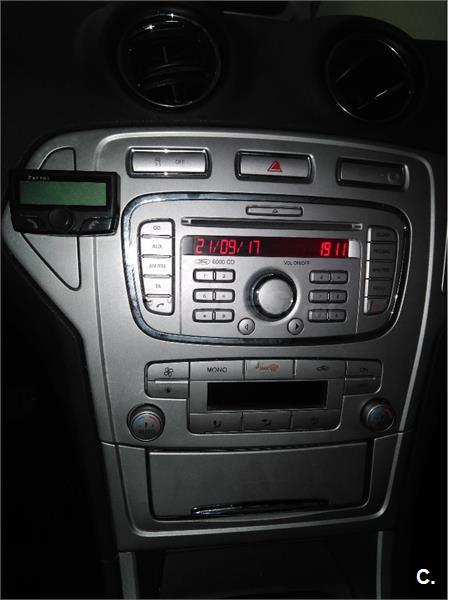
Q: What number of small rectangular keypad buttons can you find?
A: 12